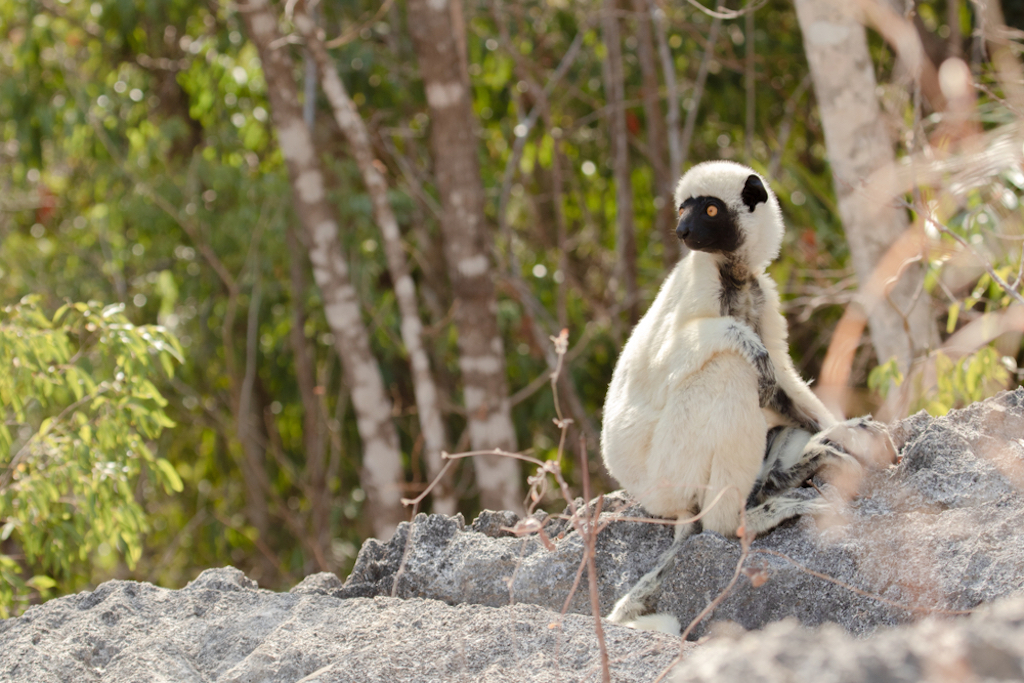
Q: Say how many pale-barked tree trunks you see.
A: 4